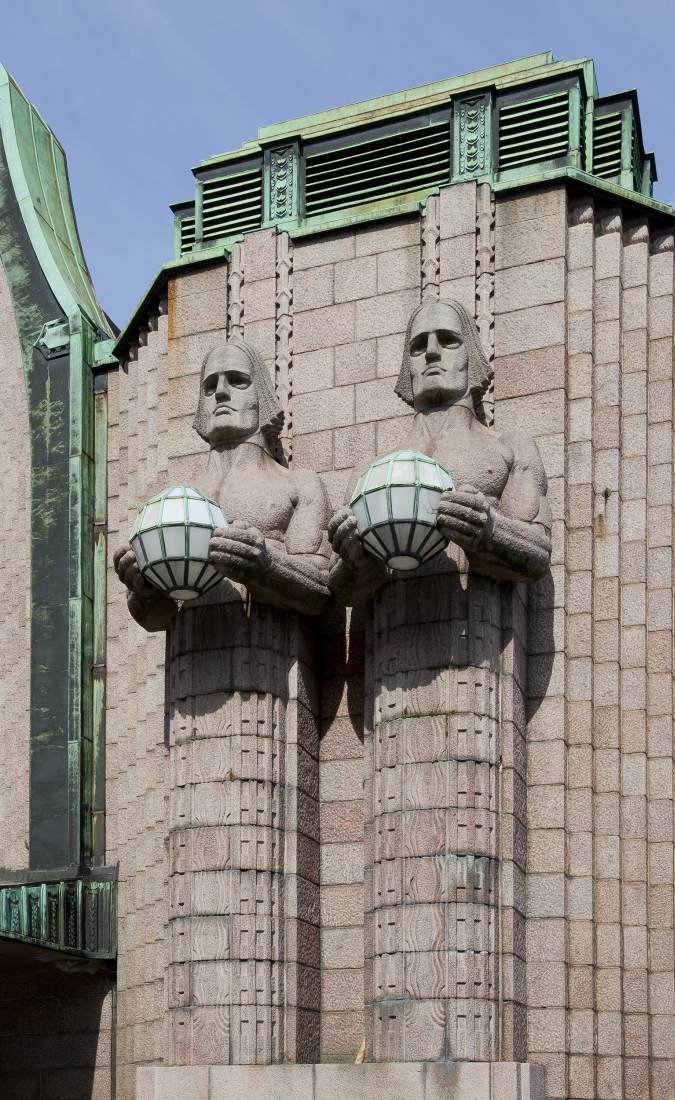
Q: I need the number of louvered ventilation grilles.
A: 5